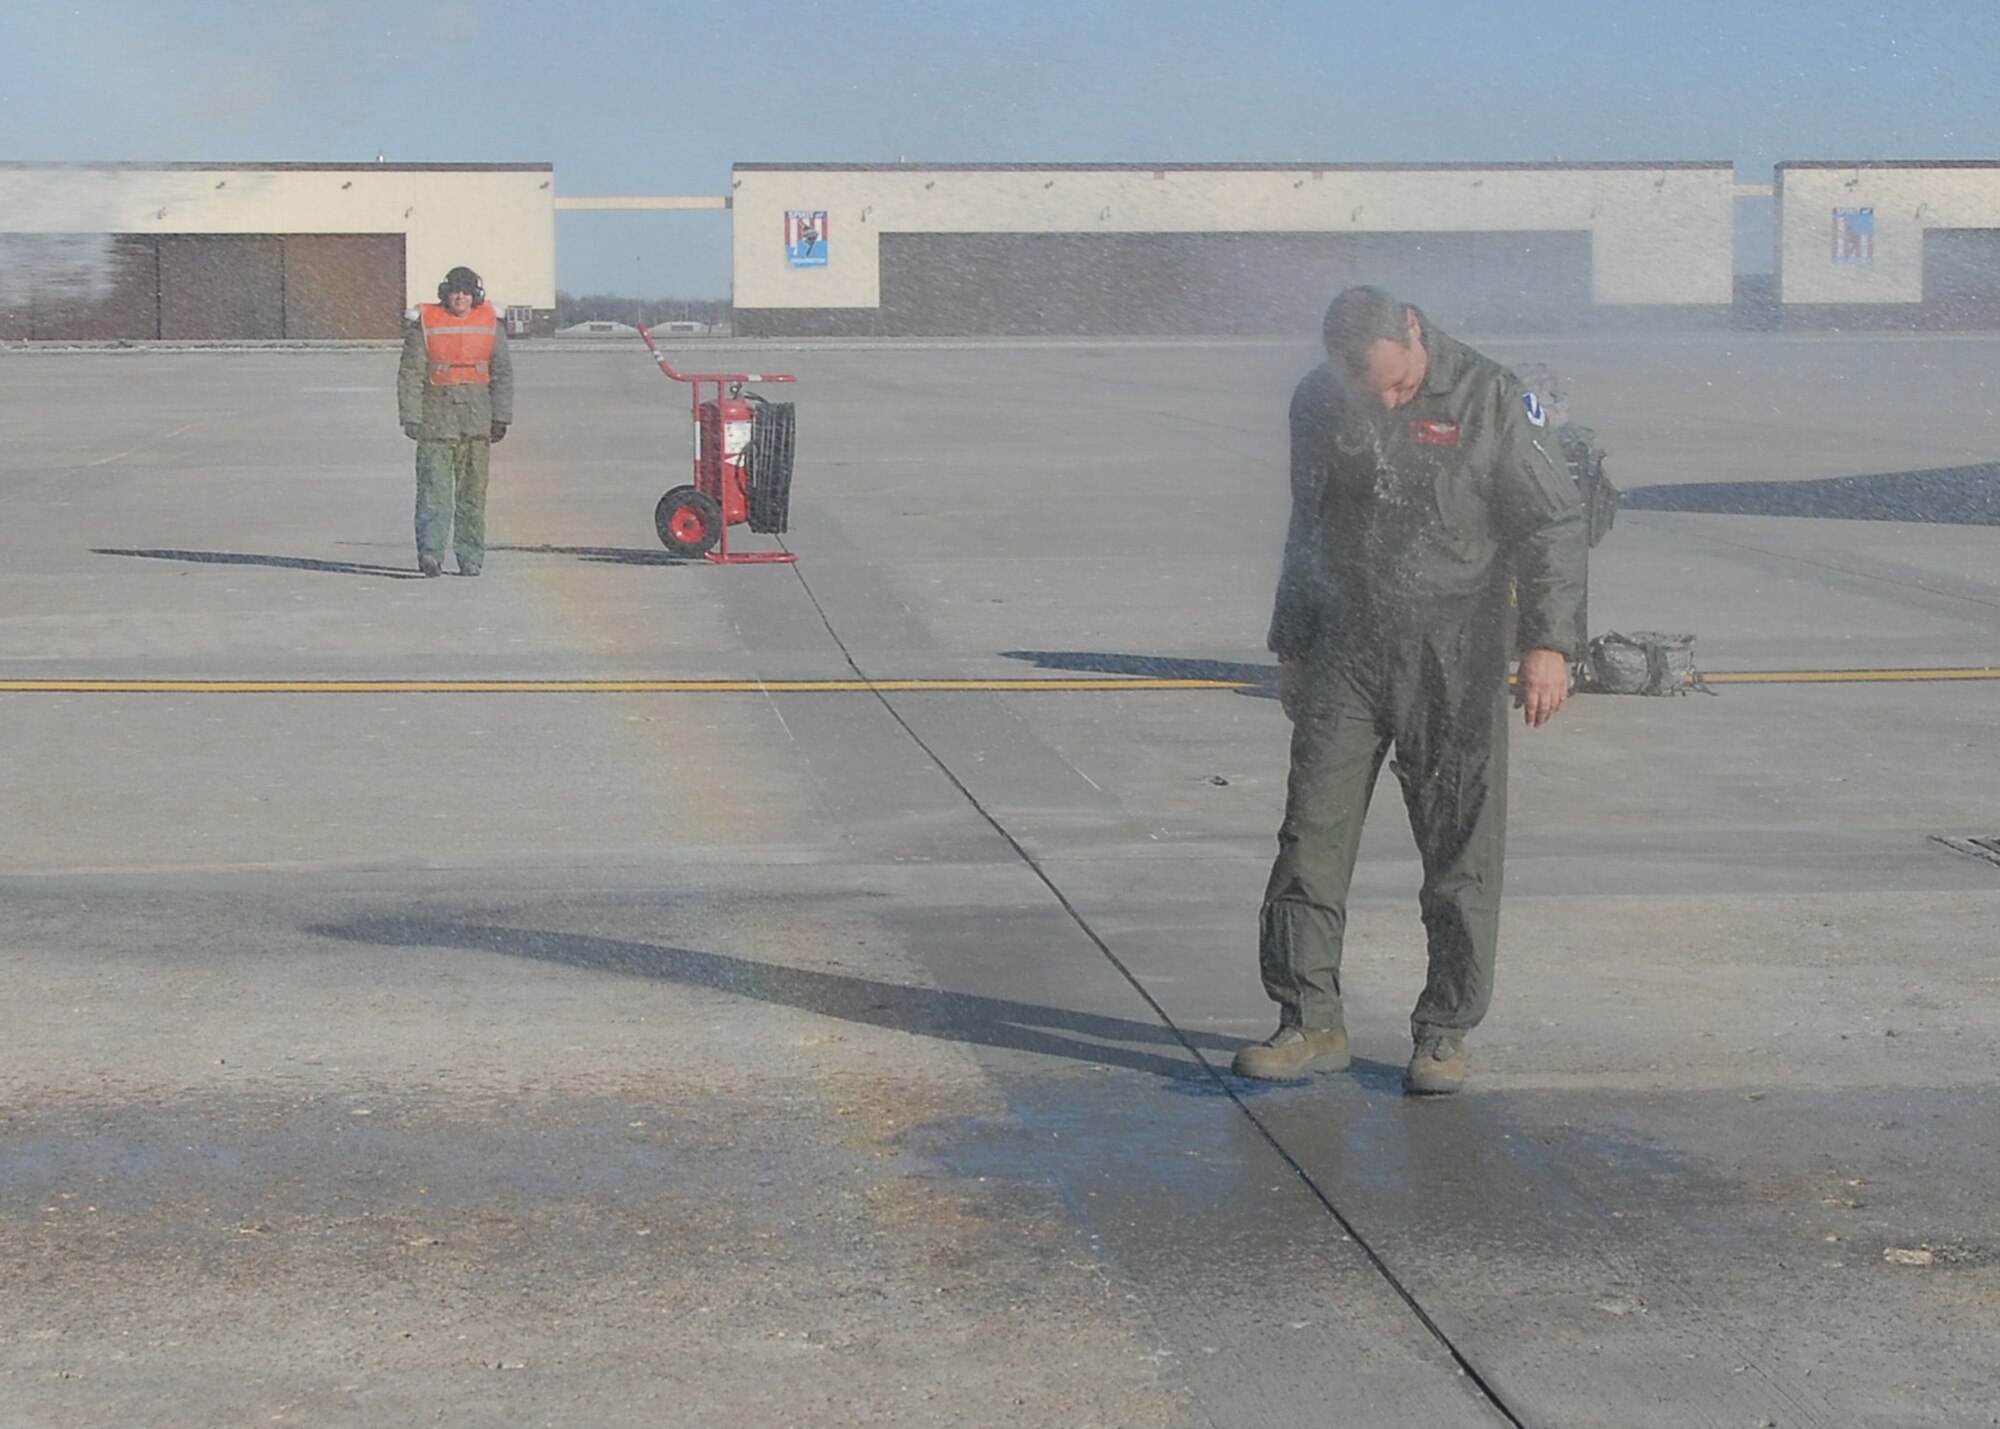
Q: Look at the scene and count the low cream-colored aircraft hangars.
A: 3